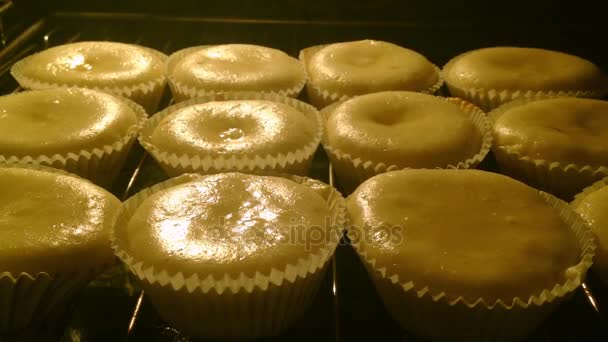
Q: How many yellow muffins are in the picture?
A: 12